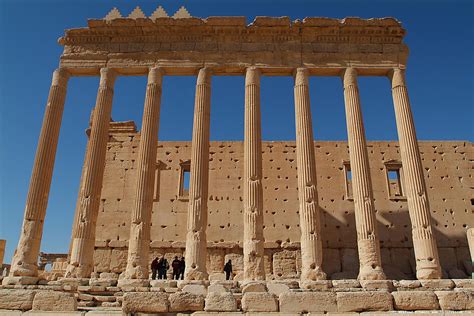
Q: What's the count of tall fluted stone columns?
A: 8